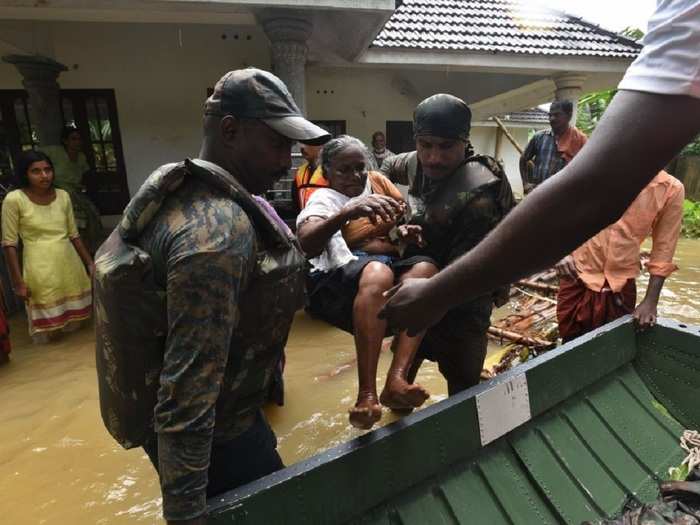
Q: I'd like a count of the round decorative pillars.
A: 3